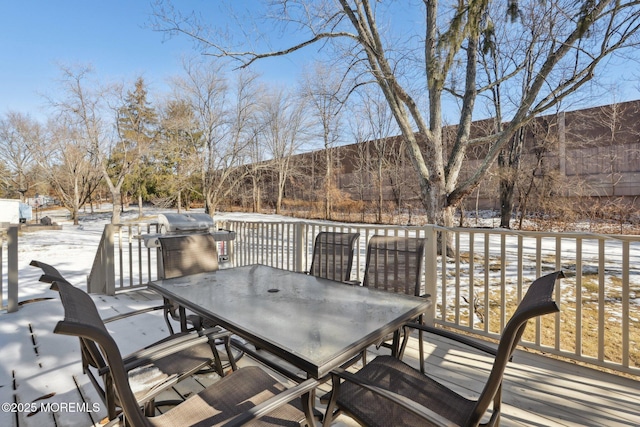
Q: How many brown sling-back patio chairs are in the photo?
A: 6